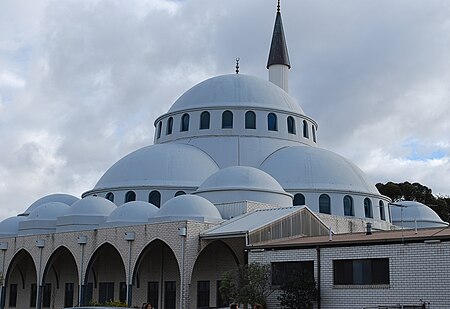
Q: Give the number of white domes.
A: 11